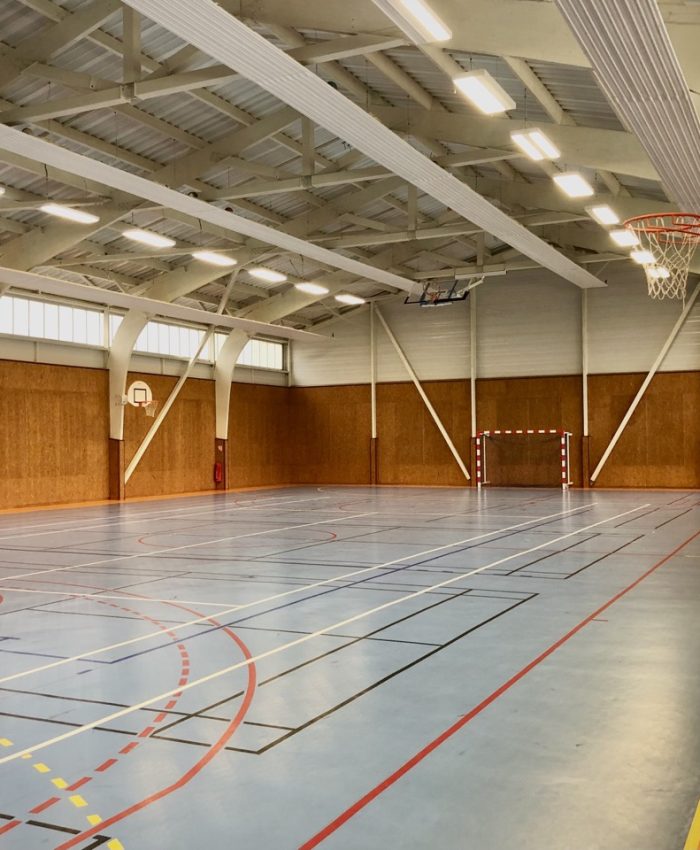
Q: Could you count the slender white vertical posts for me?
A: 3